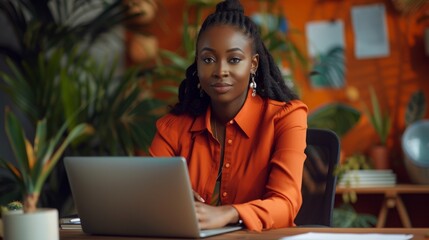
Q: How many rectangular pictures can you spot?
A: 2